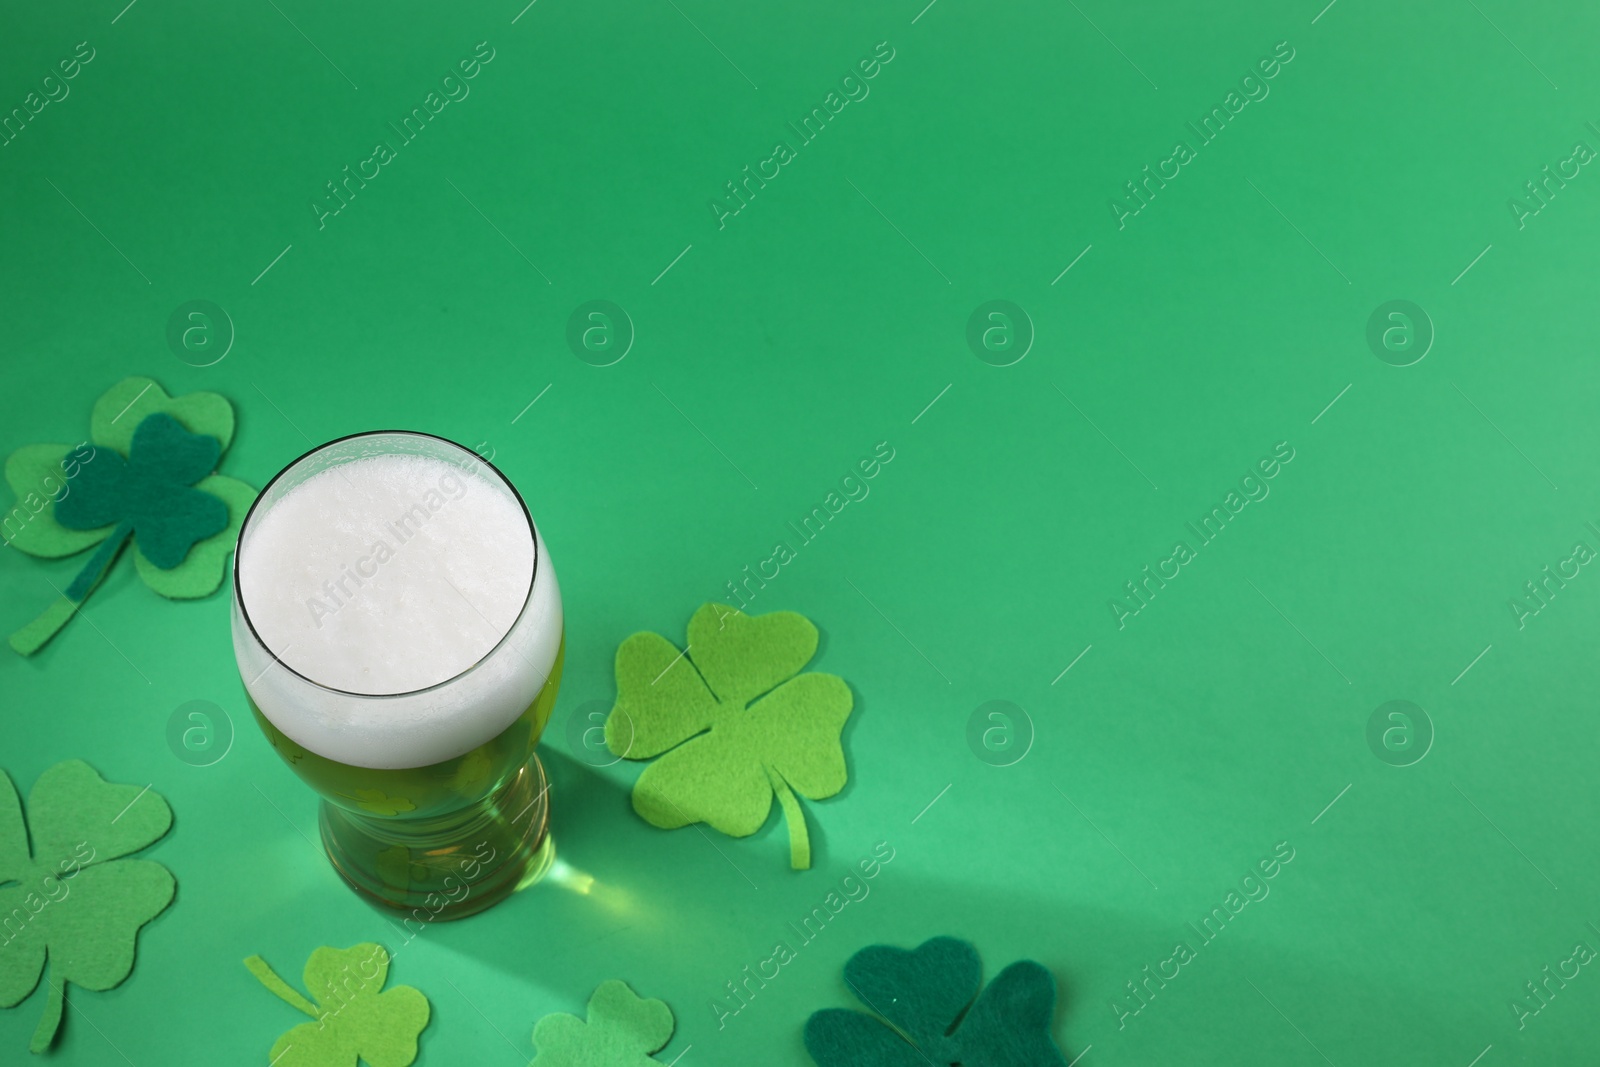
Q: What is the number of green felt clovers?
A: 7